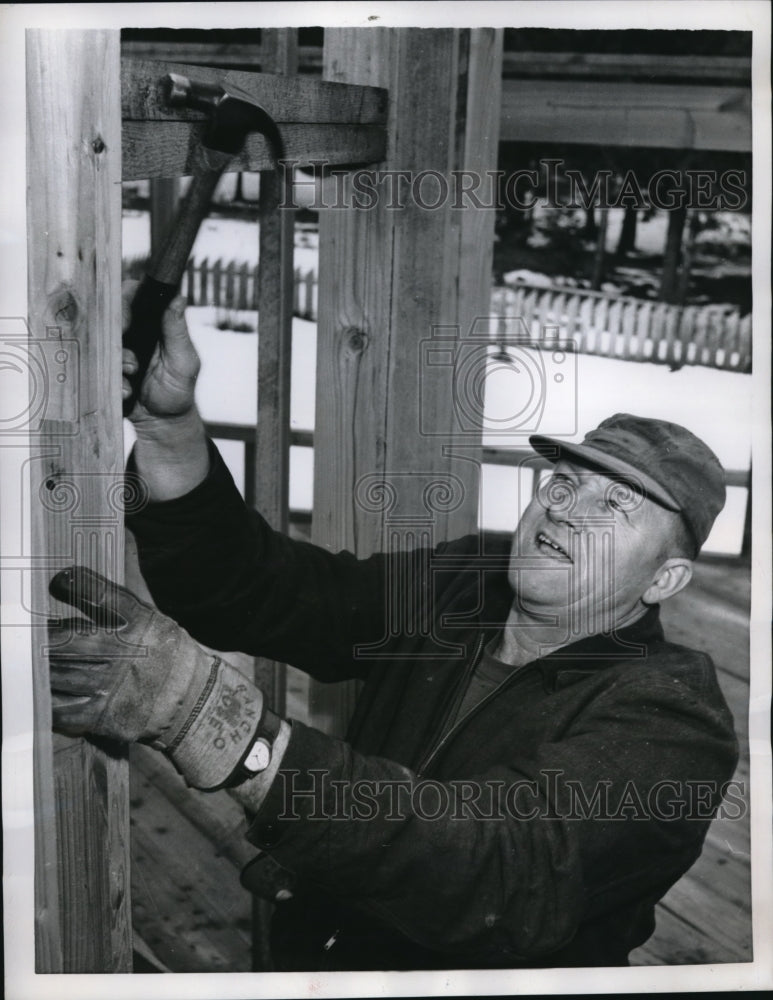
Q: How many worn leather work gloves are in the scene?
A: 1